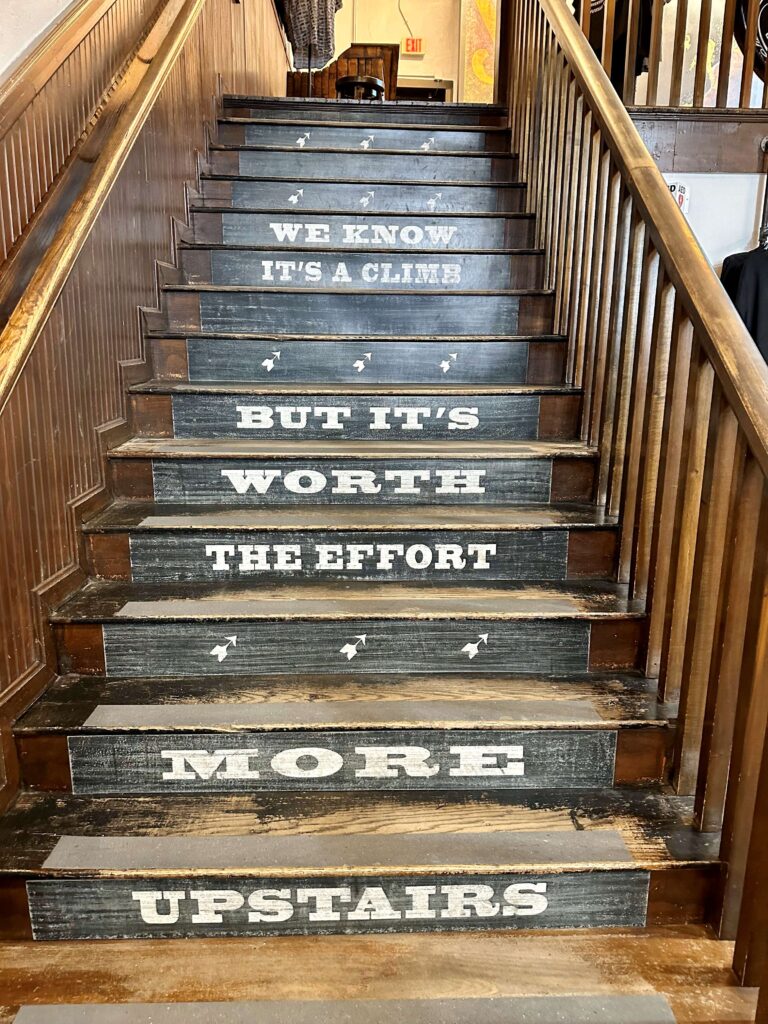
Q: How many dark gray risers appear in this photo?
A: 14